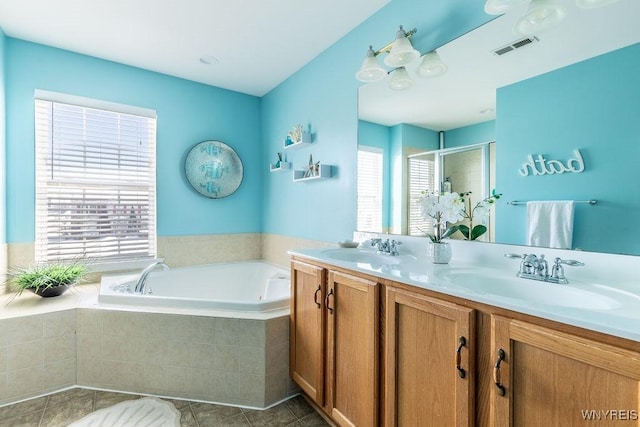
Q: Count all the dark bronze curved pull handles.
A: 4